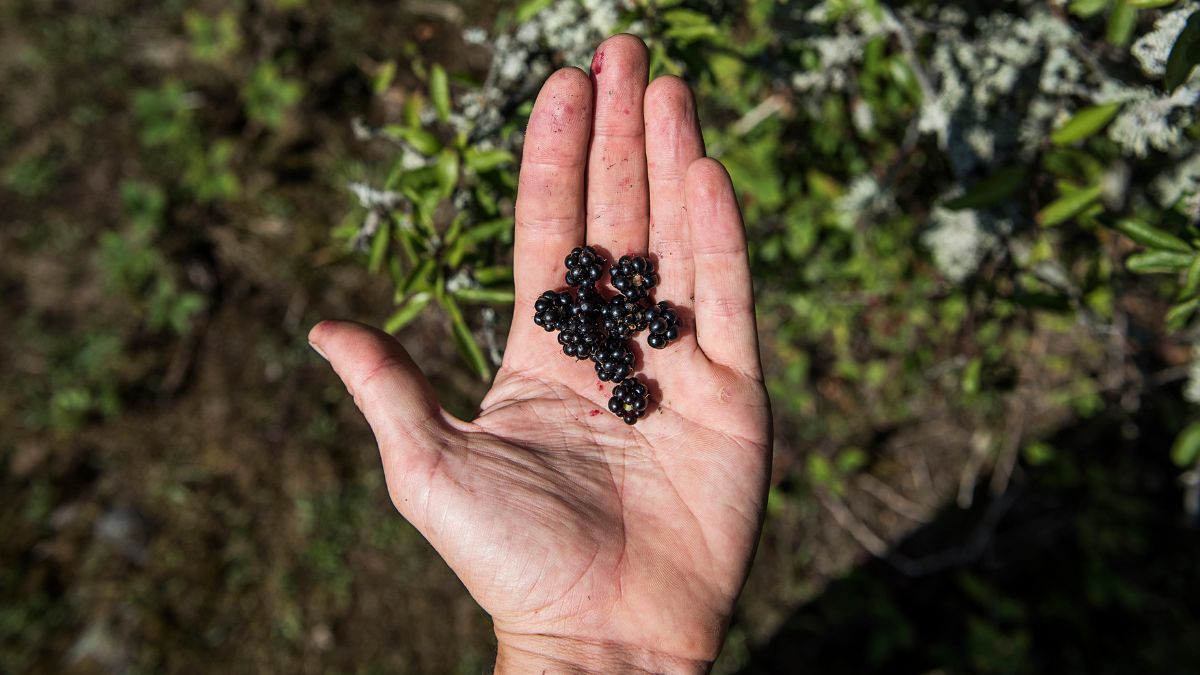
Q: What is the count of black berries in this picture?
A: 9